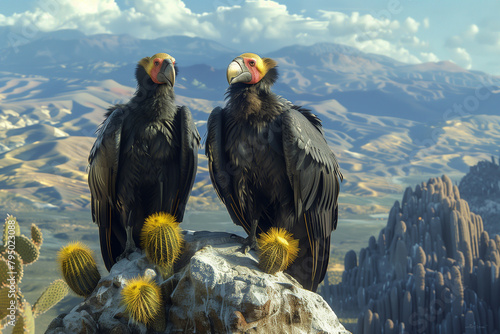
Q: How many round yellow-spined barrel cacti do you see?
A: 4